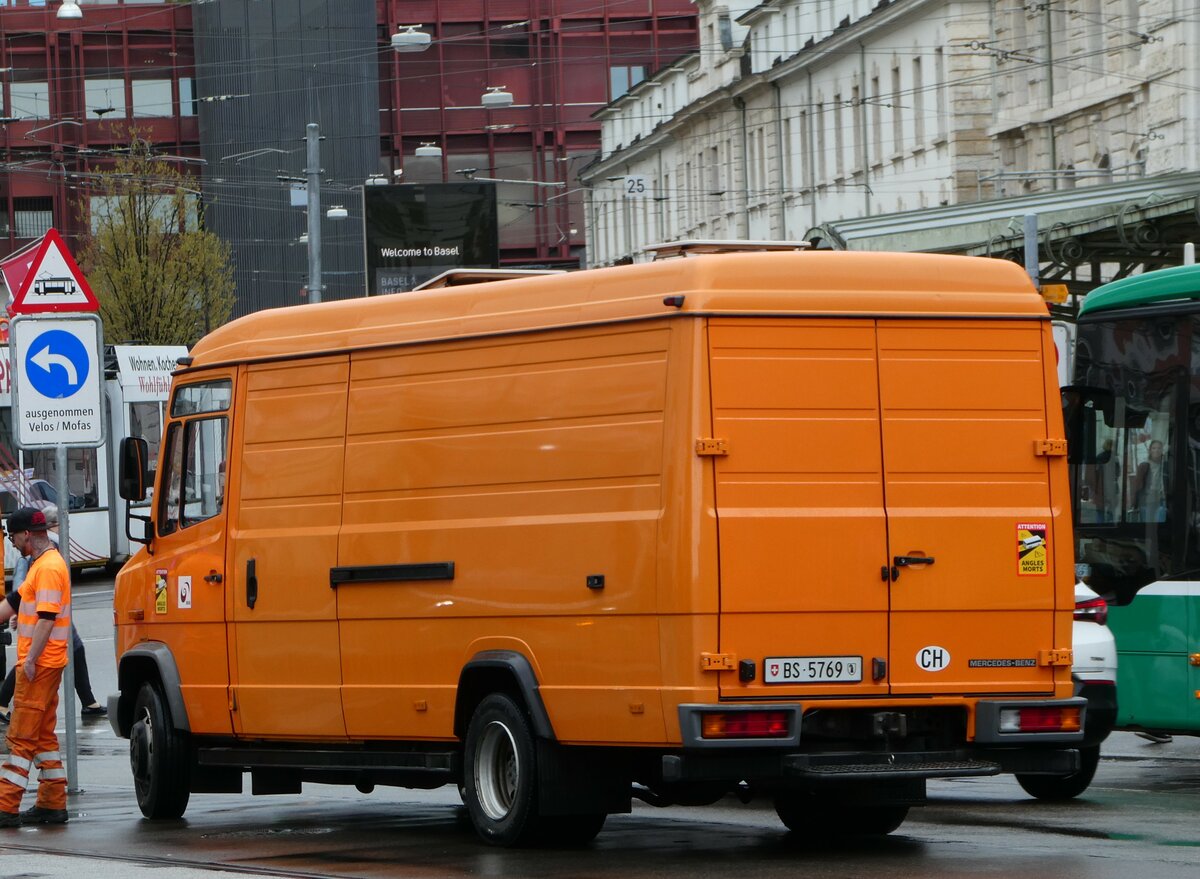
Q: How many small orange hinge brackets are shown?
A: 4